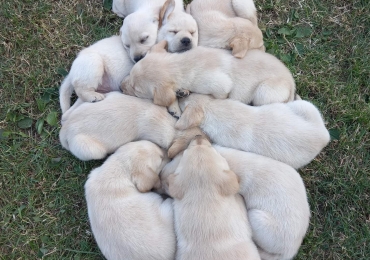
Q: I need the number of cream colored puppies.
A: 9